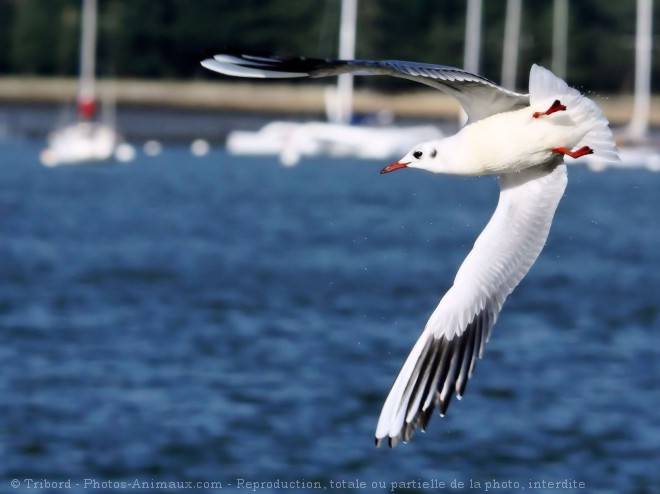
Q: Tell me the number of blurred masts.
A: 6